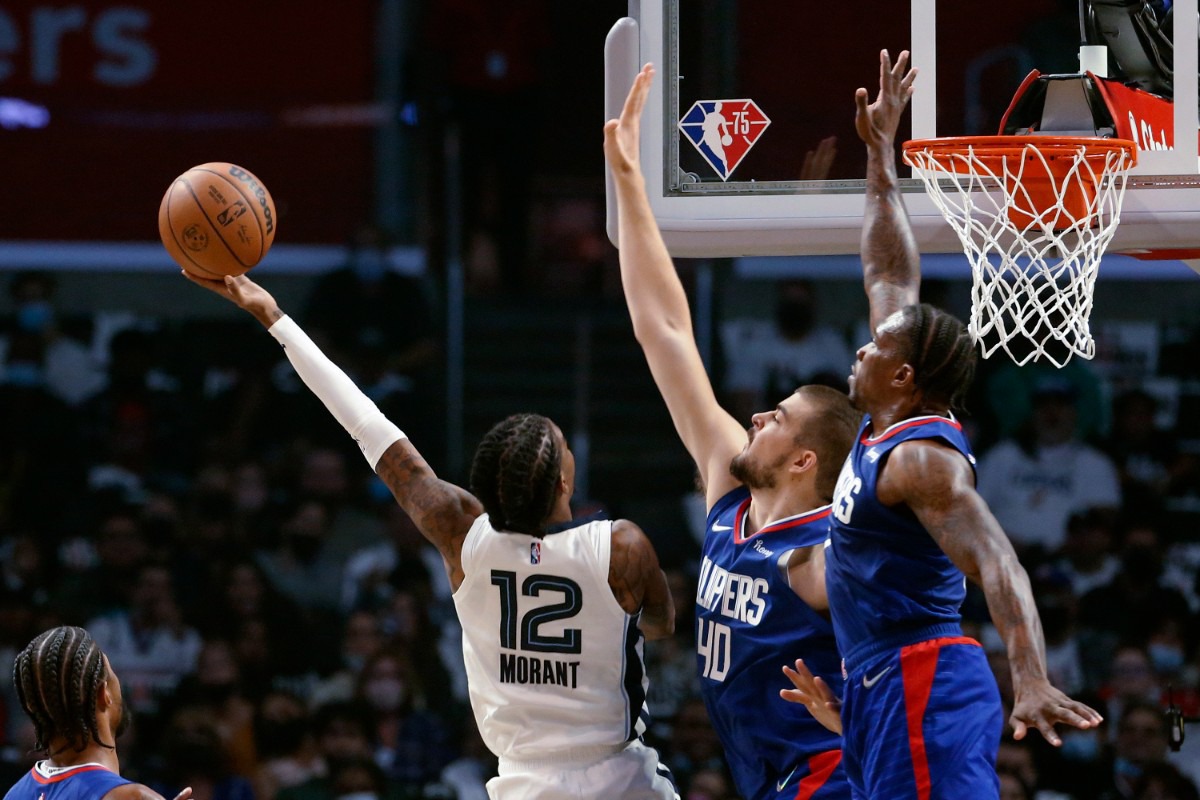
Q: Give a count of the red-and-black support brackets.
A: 1